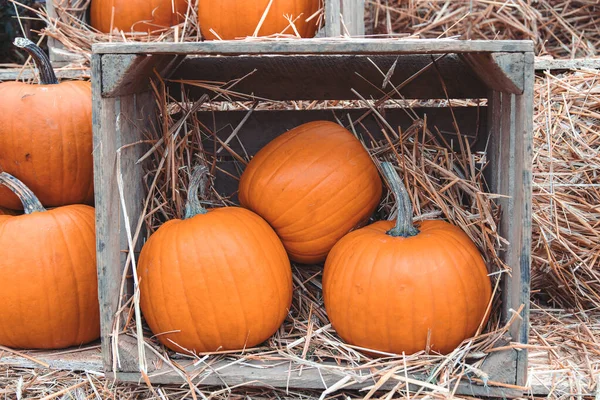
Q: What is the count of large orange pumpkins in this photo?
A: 7